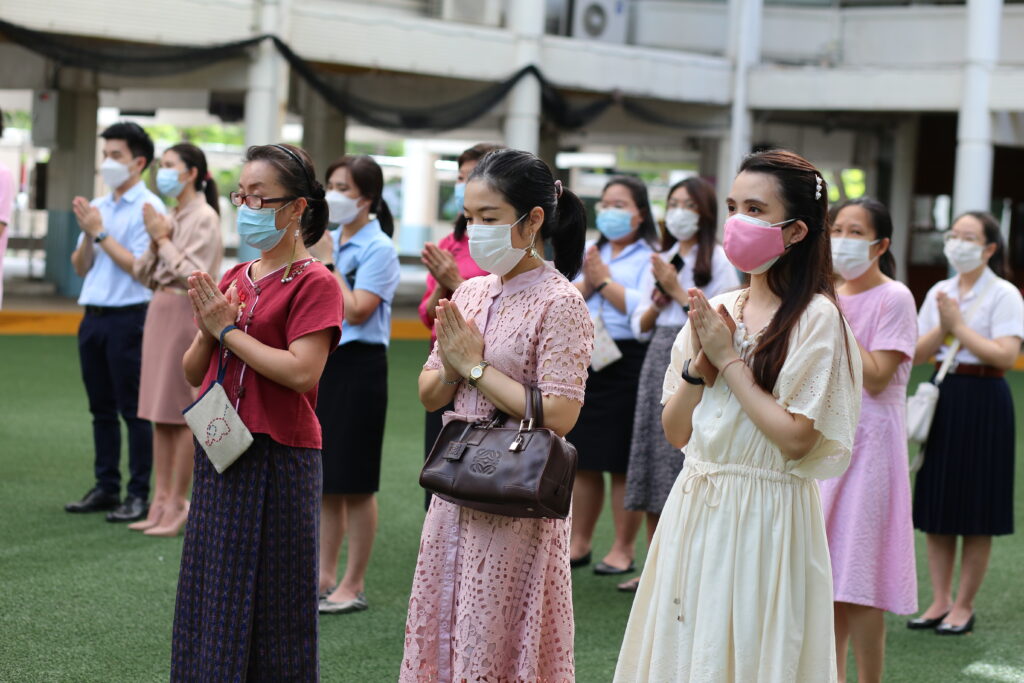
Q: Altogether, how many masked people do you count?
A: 11